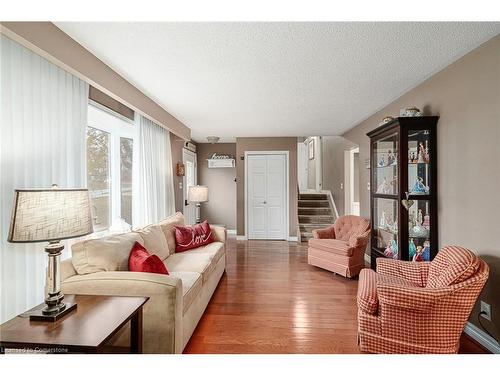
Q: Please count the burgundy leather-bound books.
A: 0